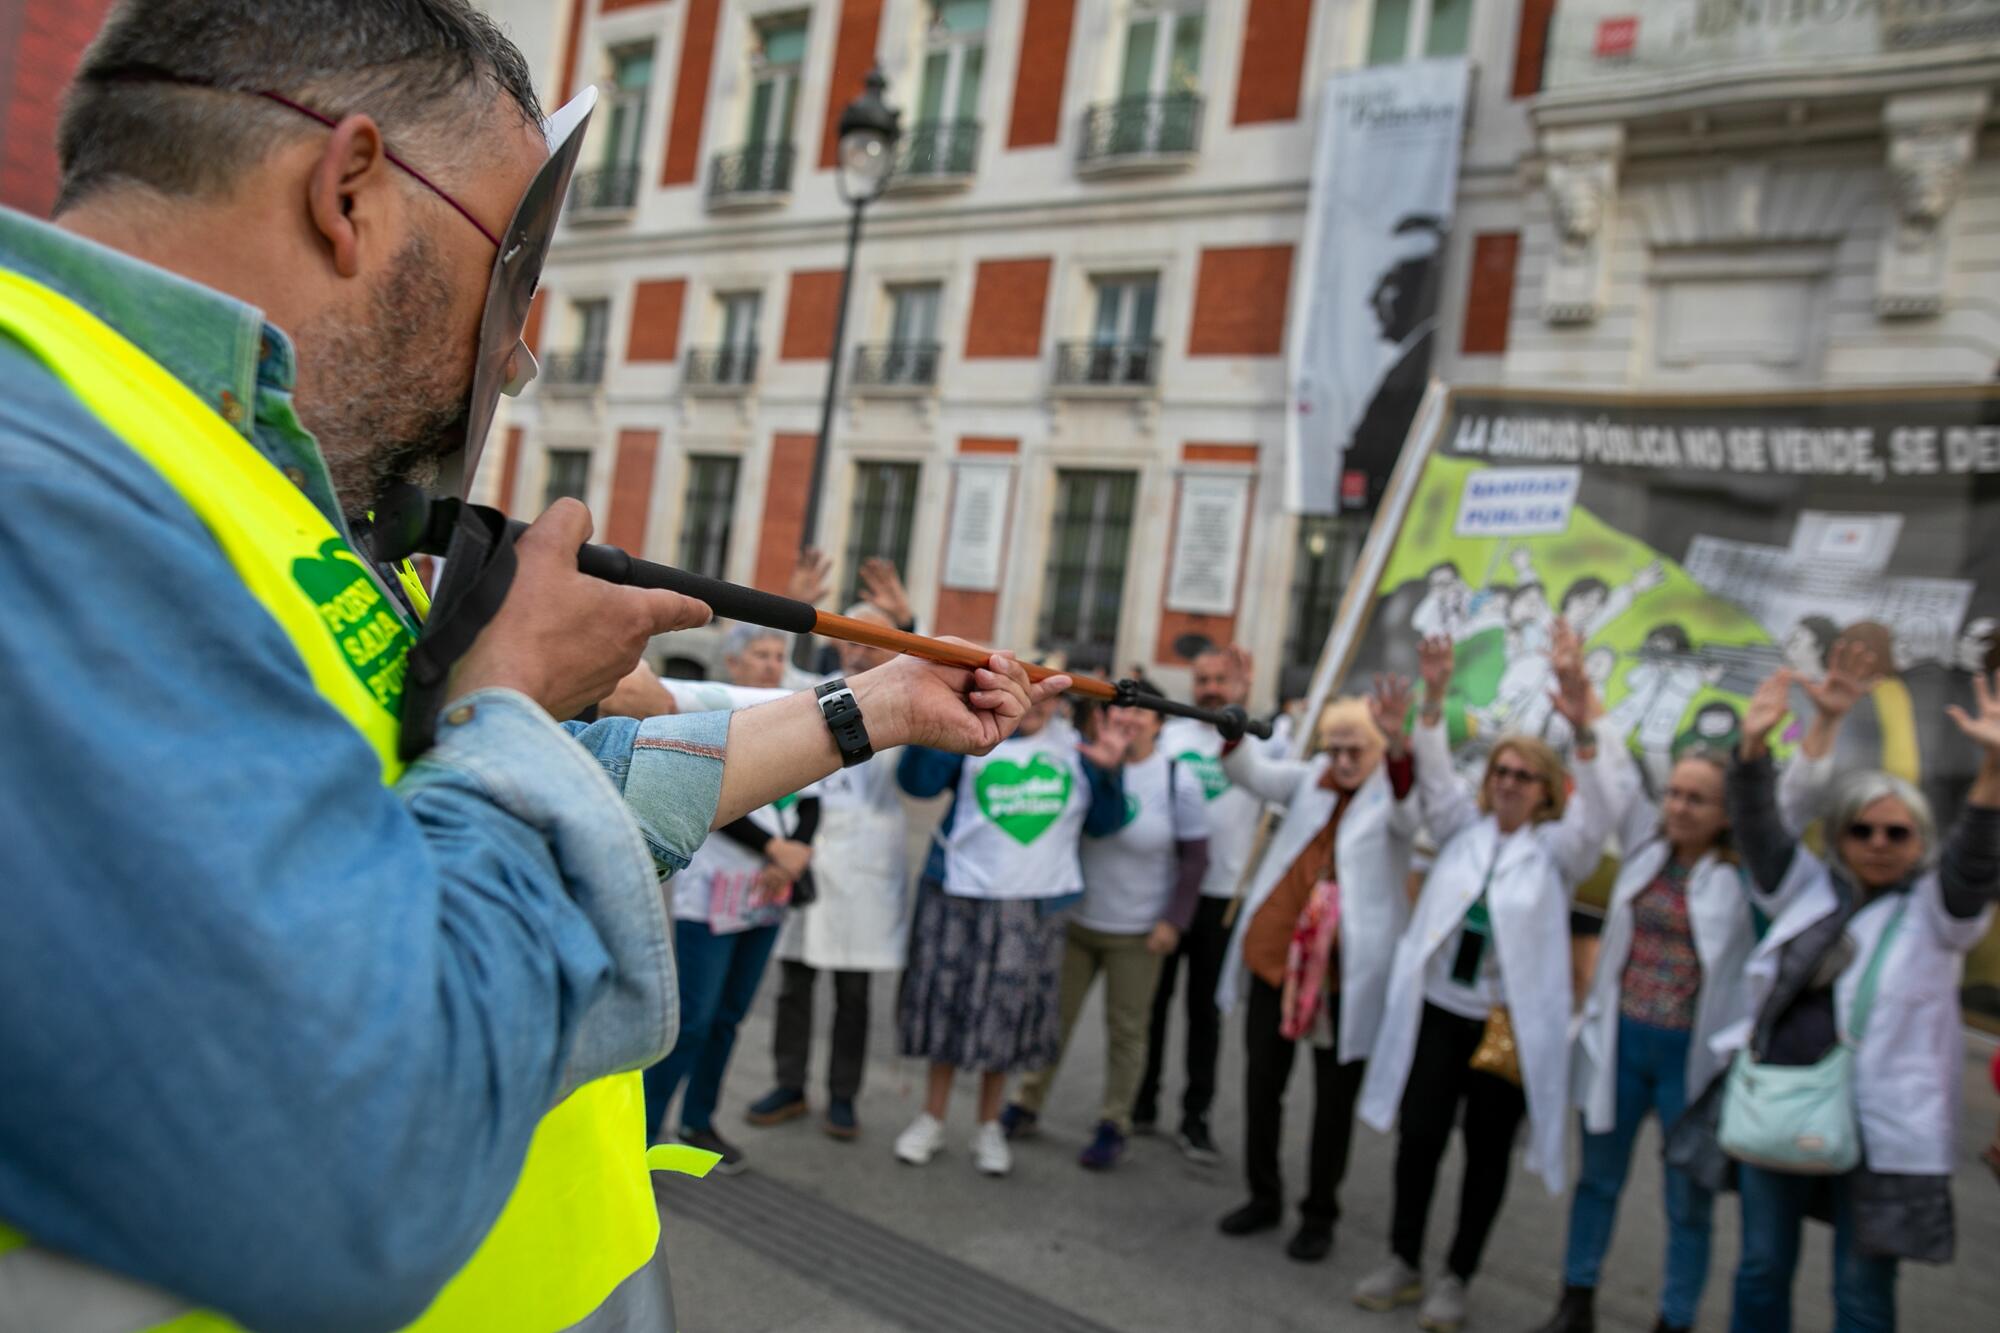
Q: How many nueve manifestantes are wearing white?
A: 9